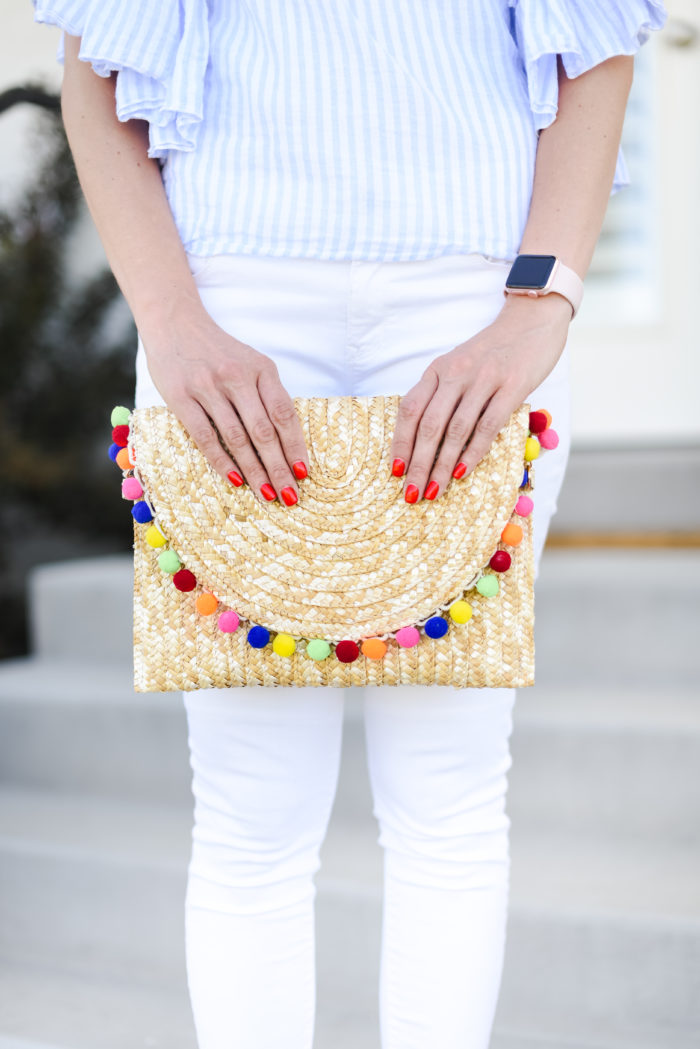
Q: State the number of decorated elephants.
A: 0